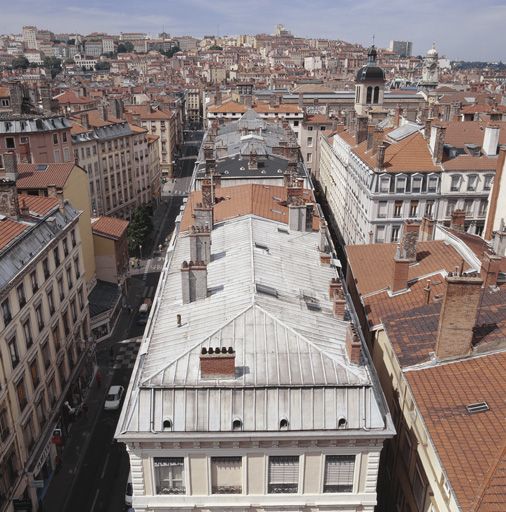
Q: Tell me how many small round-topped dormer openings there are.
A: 4